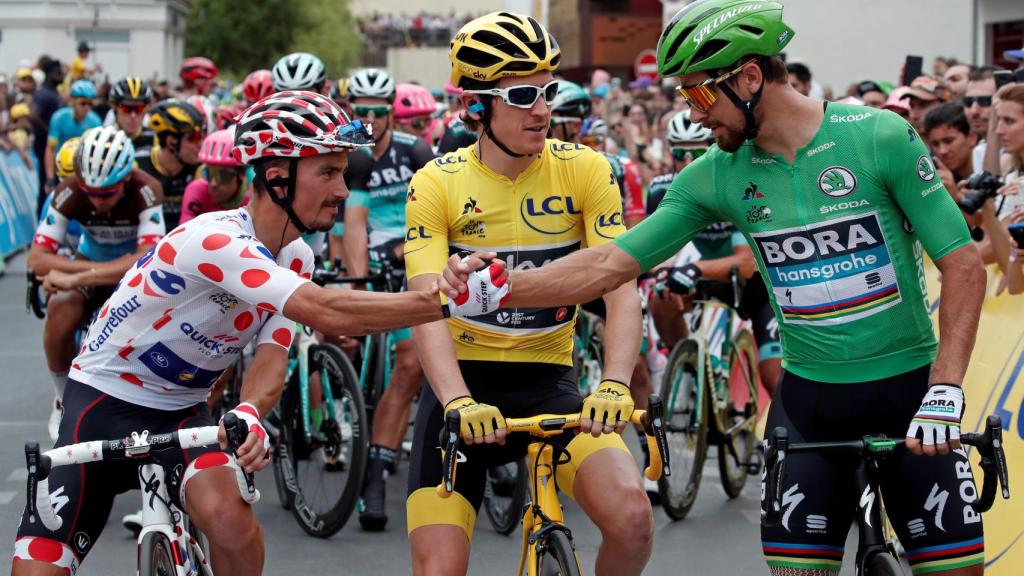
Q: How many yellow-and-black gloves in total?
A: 2